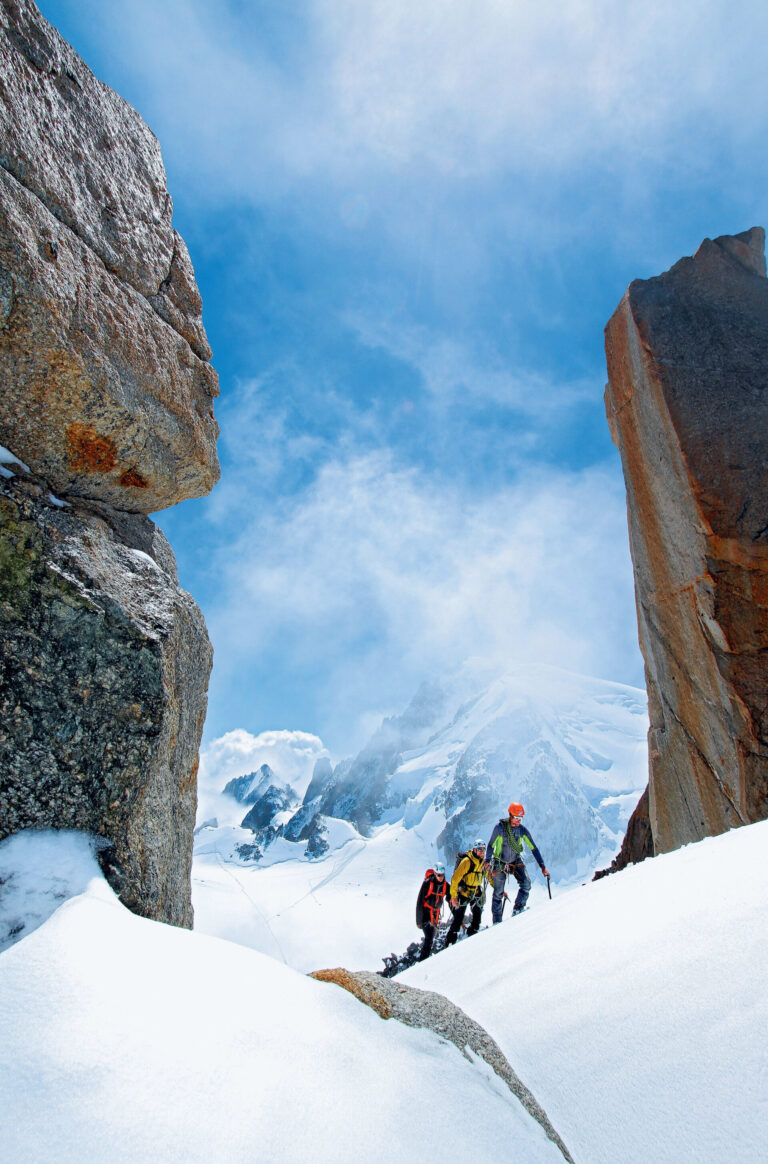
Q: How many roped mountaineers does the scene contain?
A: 3